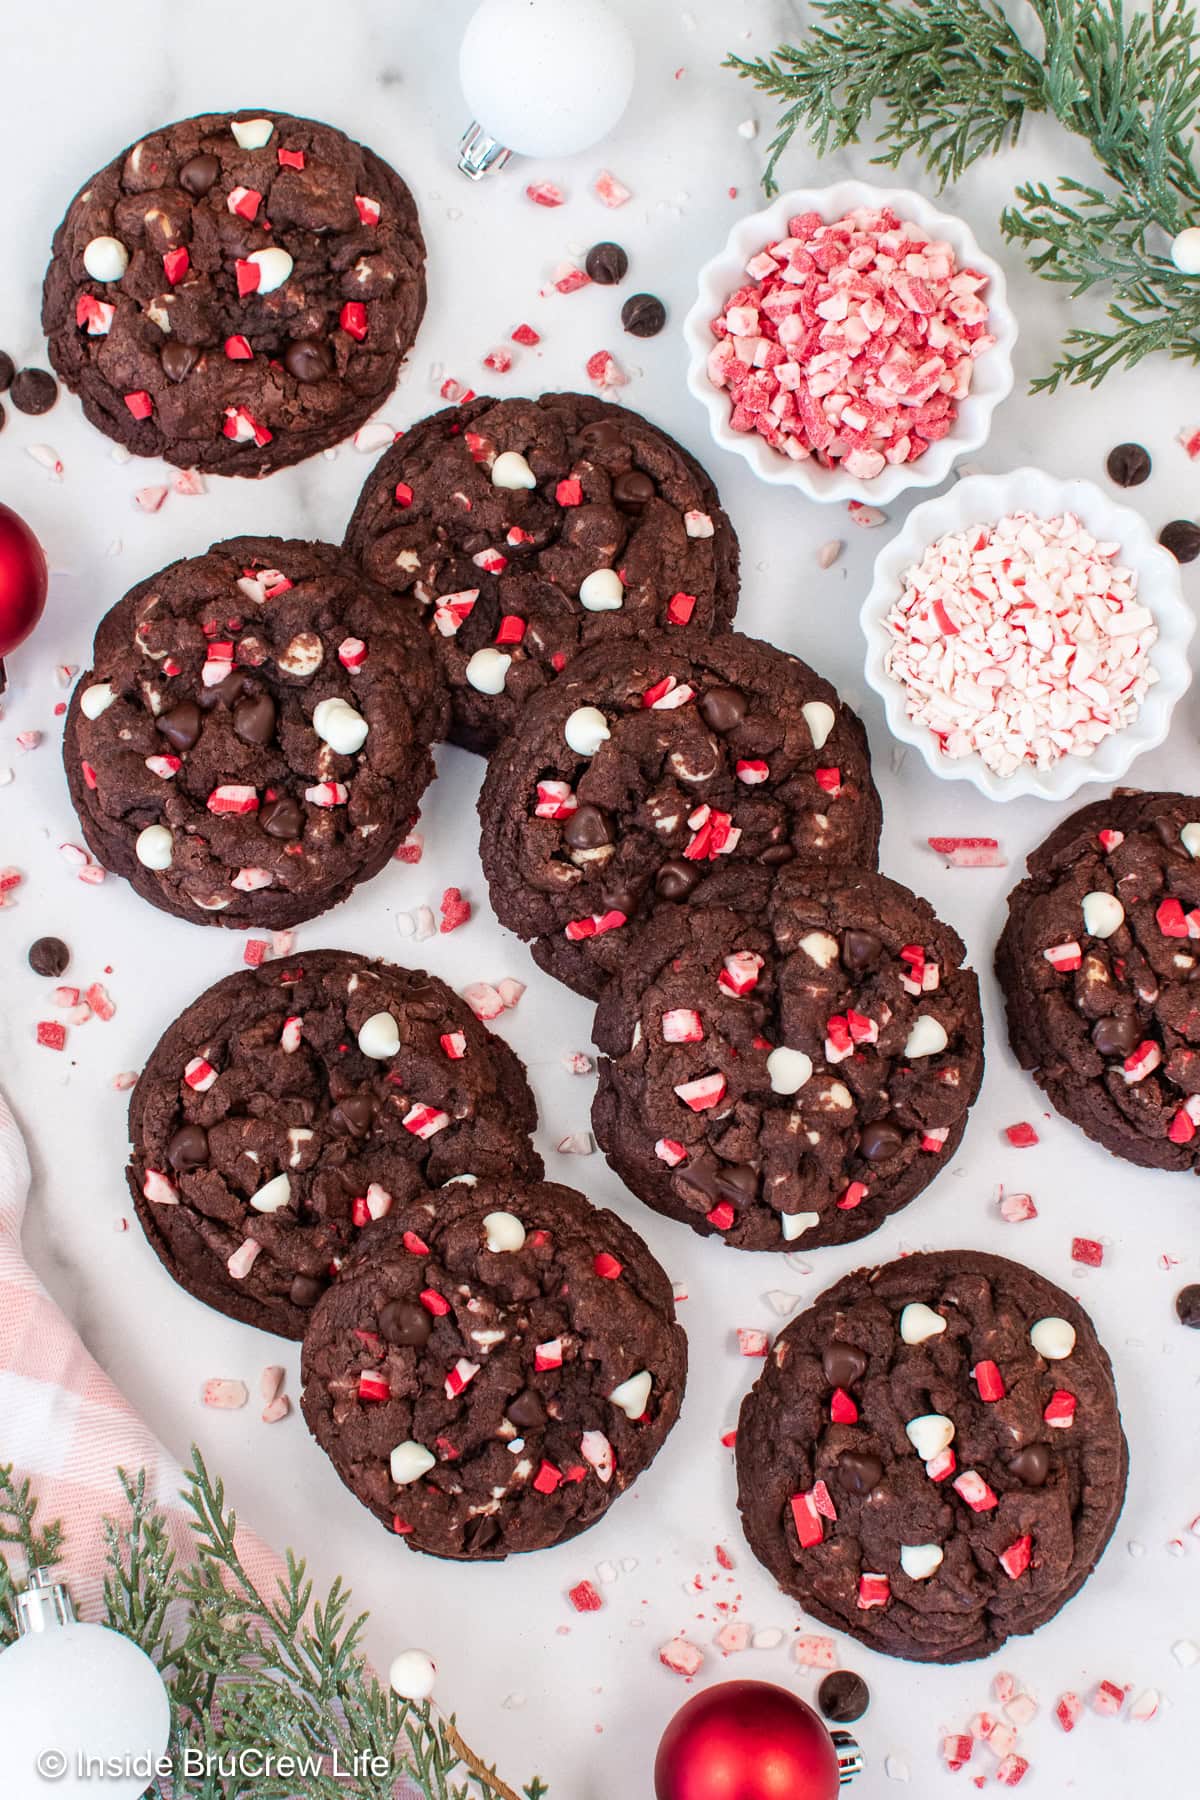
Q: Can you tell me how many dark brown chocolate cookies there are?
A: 9